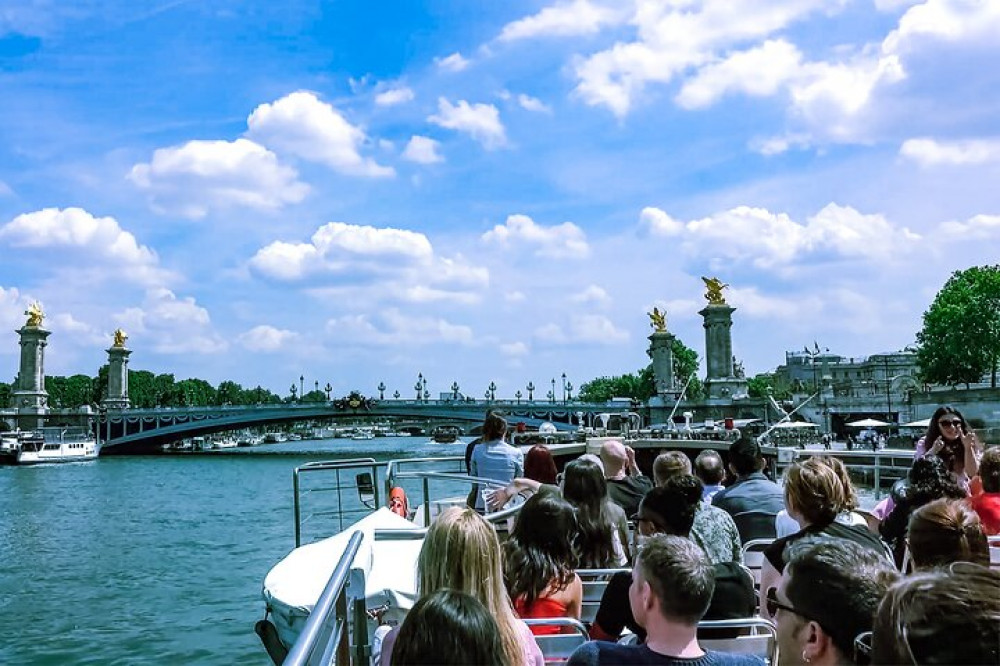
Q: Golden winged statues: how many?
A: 4